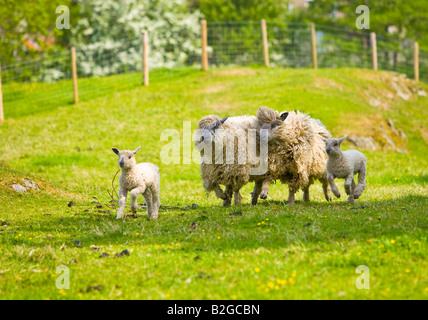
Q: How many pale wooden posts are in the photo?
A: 8